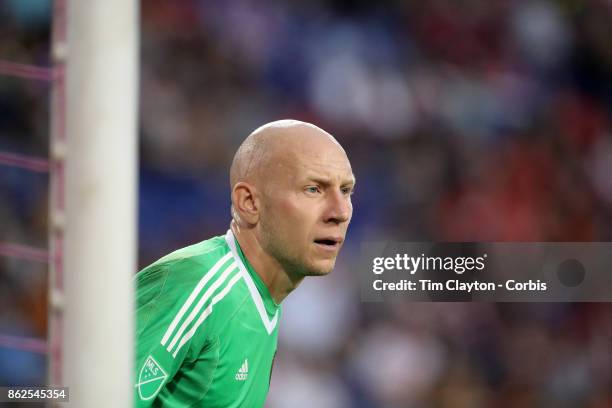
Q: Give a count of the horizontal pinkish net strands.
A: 4